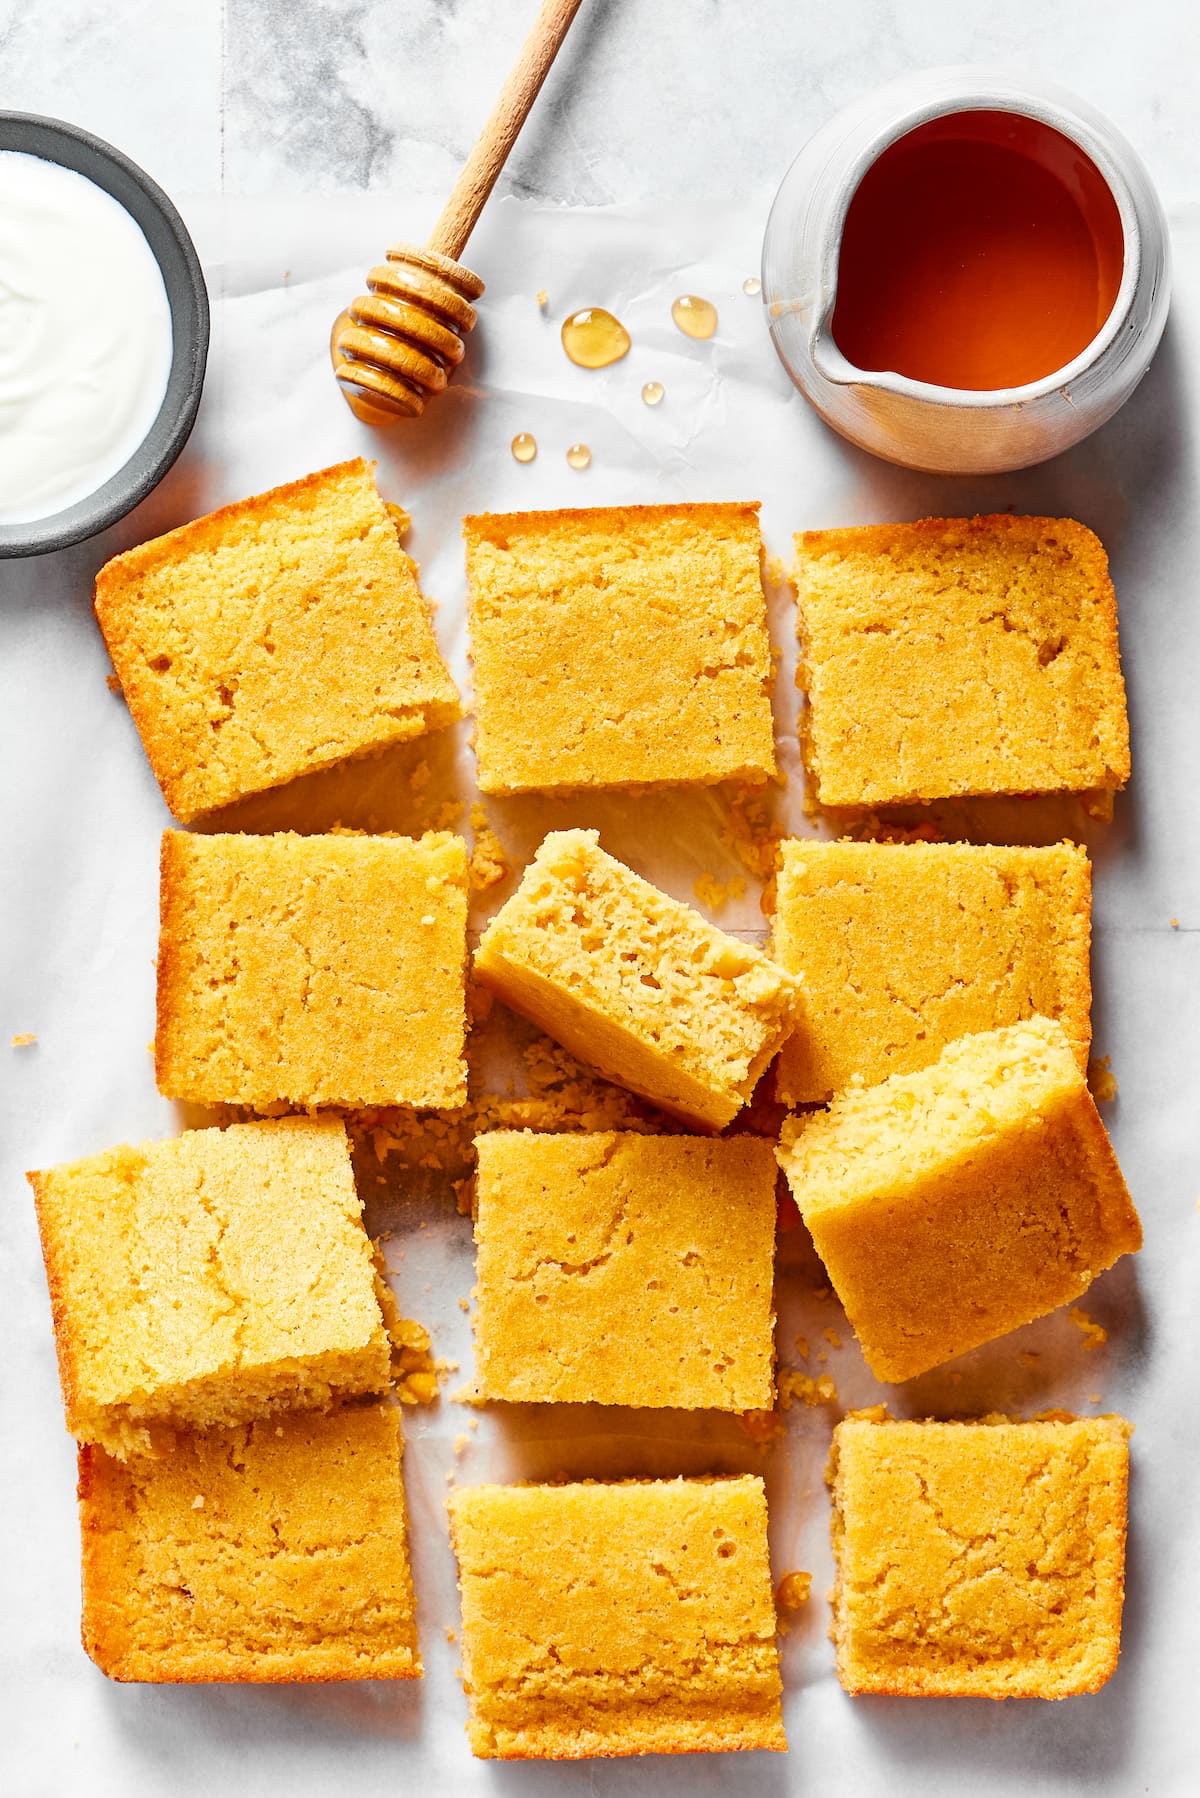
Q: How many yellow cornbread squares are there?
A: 12